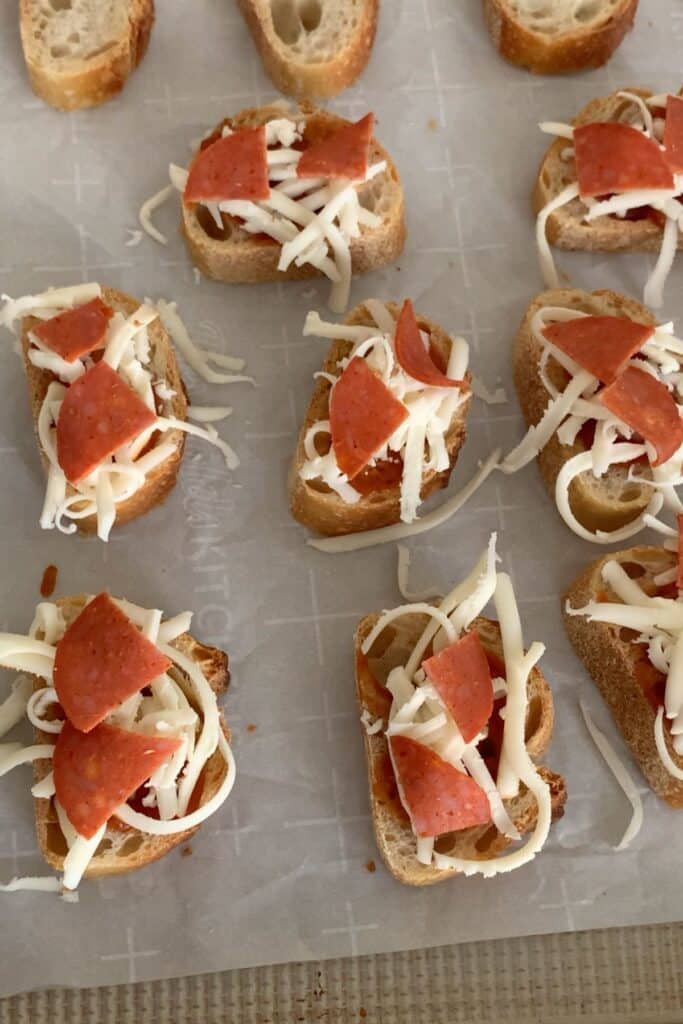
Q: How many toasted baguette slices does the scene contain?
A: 11